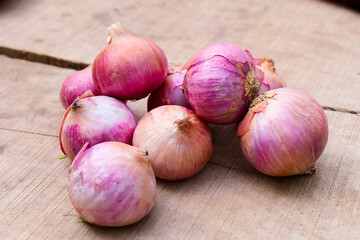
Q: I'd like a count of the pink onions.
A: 9